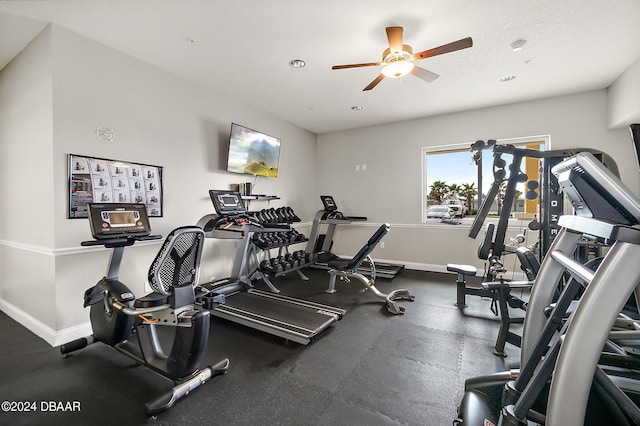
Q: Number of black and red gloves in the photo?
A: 0